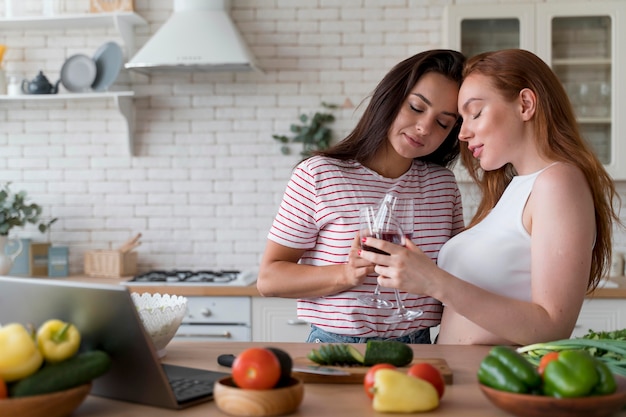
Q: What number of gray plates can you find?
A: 2